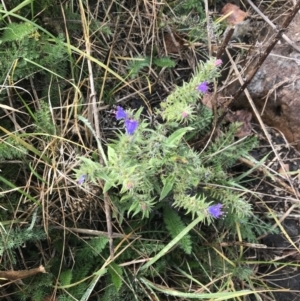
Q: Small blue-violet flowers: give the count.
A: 5